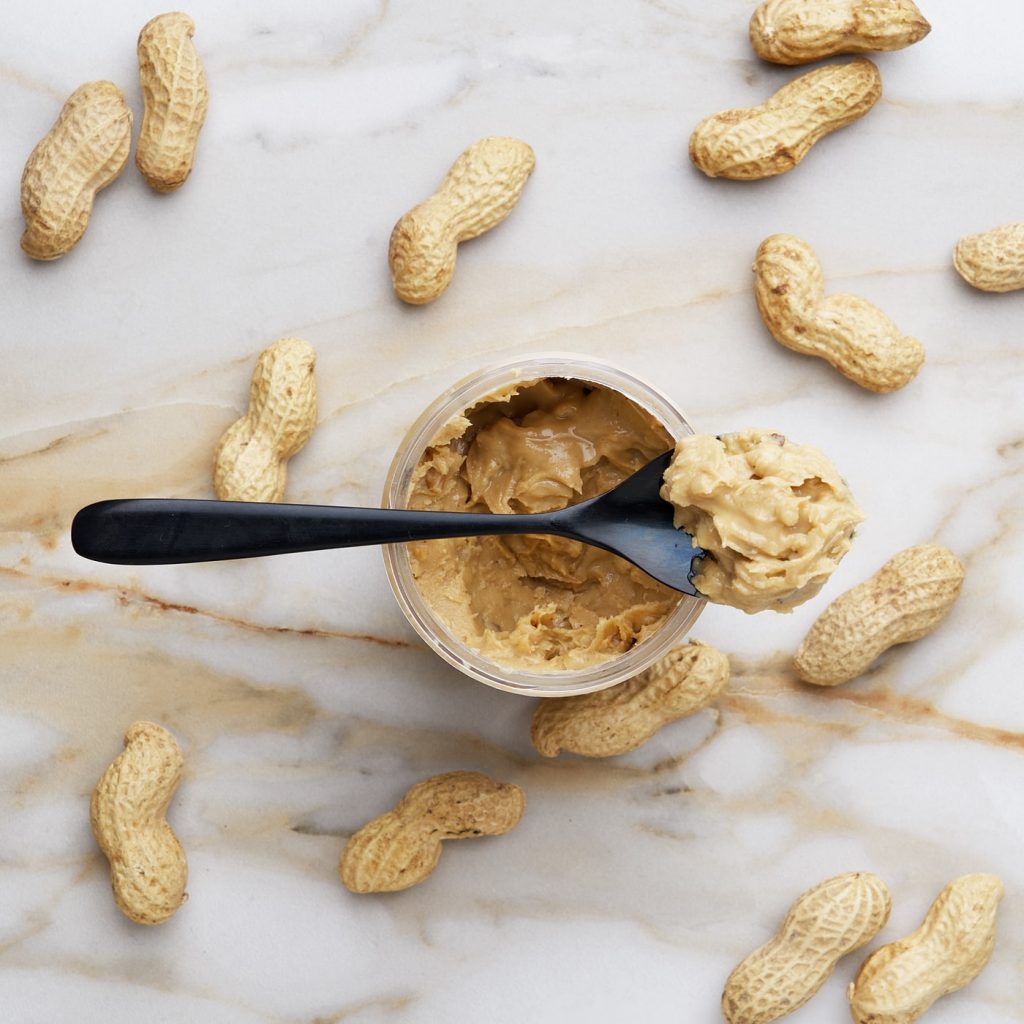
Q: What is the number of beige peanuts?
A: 14